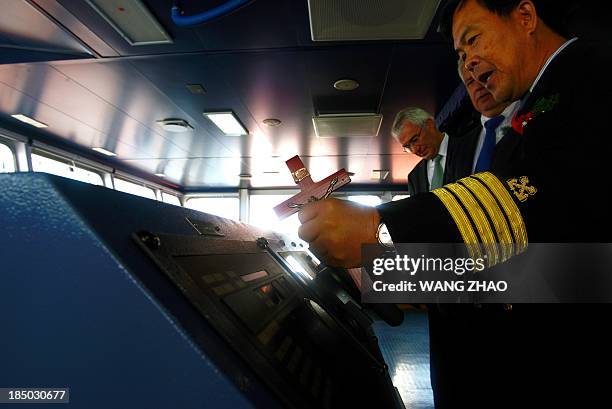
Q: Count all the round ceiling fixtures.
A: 3